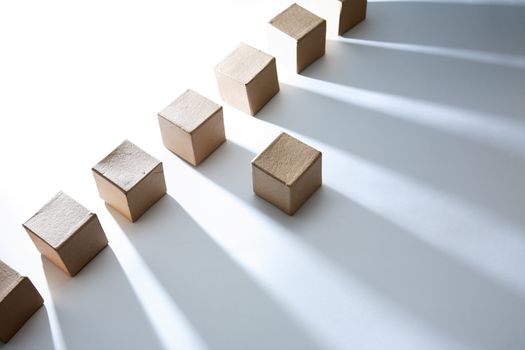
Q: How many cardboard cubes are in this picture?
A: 8